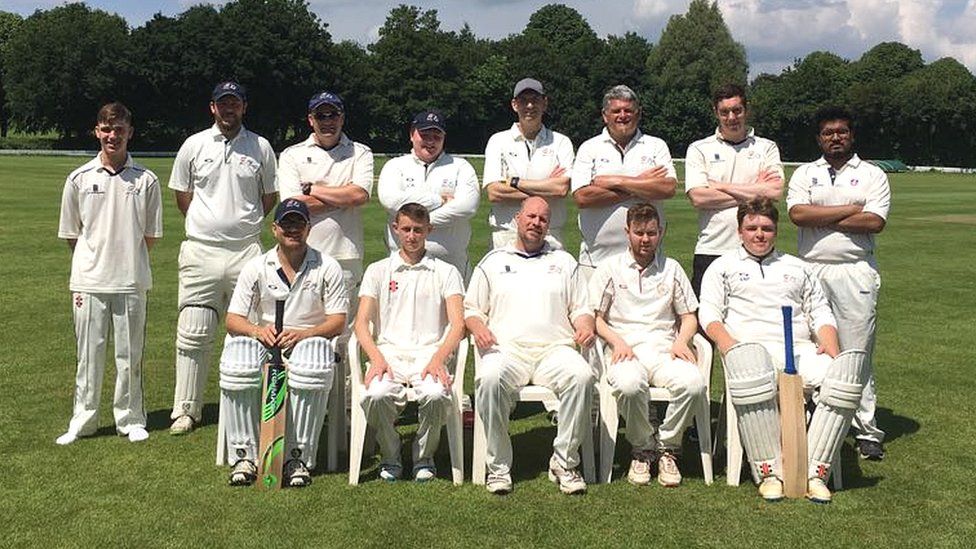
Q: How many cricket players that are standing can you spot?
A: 8